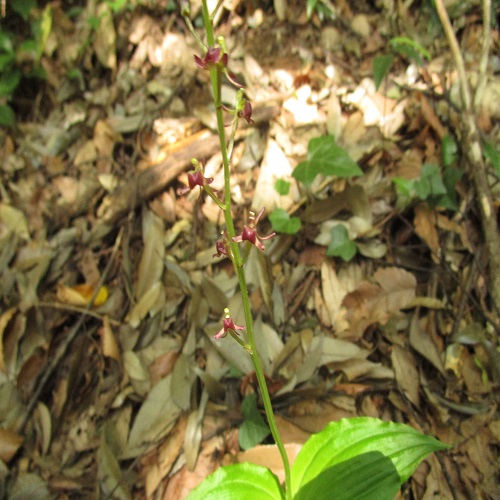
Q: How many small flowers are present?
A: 6